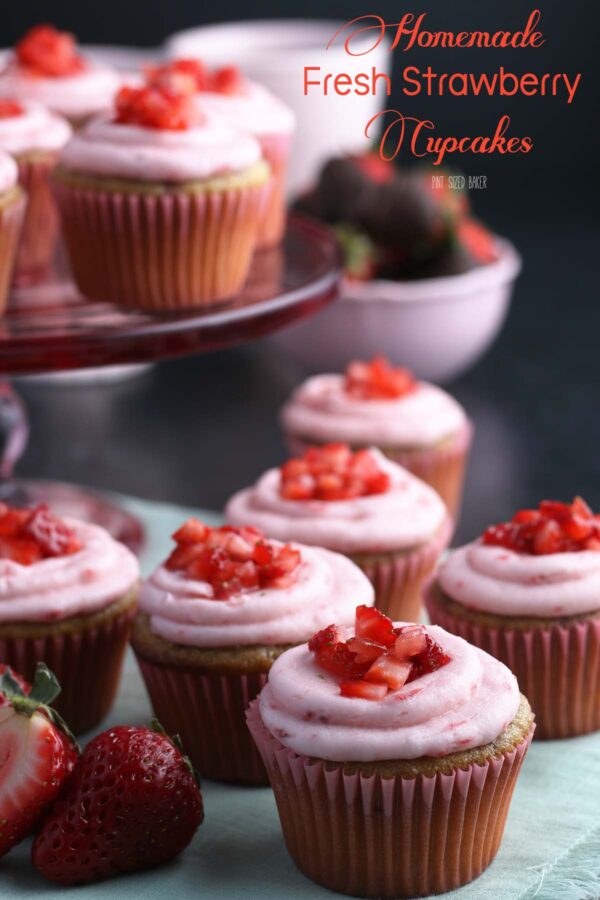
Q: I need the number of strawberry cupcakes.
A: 11